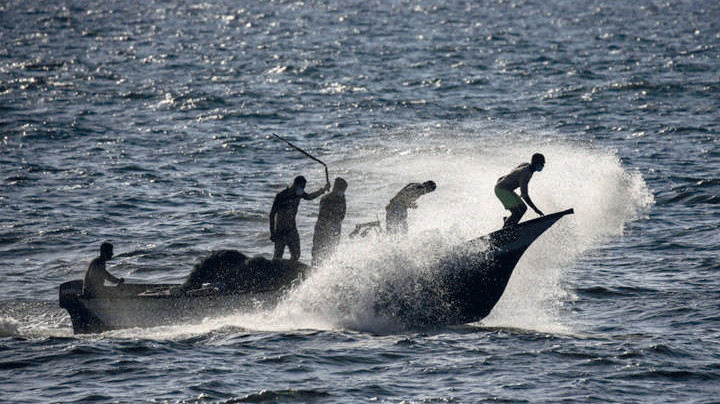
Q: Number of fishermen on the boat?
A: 5